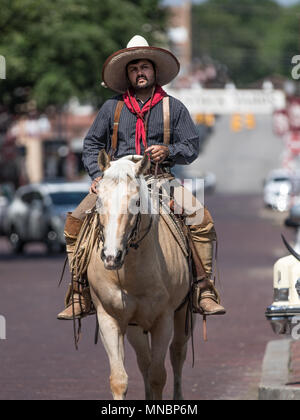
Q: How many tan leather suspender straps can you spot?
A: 2